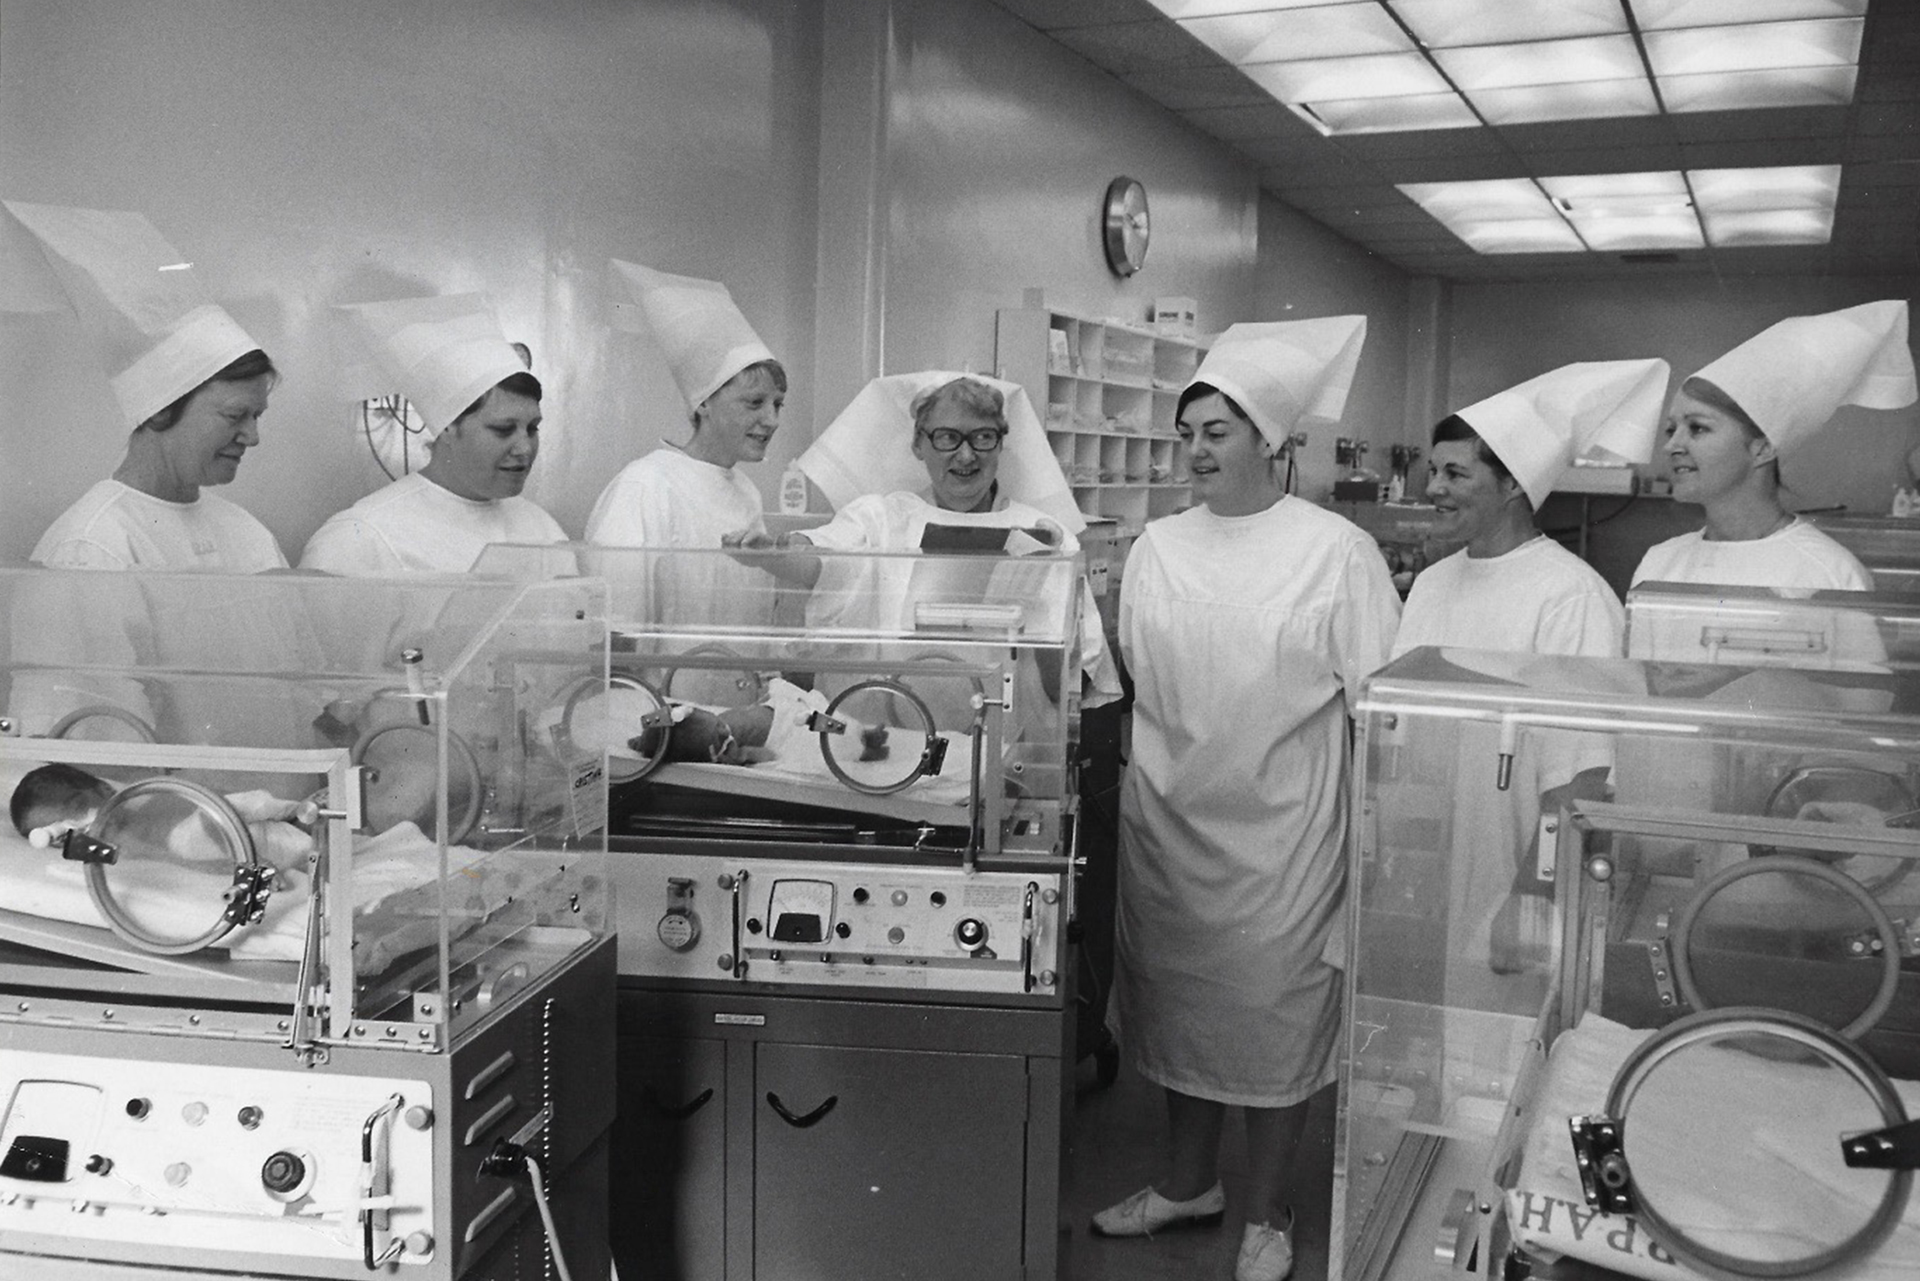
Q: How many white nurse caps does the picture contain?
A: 7